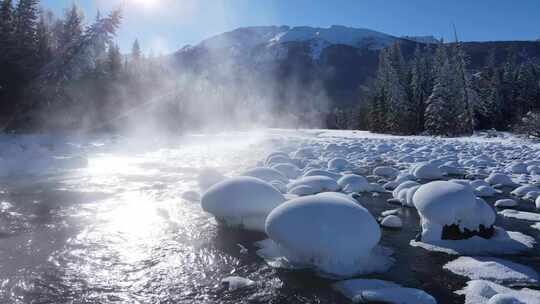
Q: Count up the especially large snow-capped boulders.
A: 3